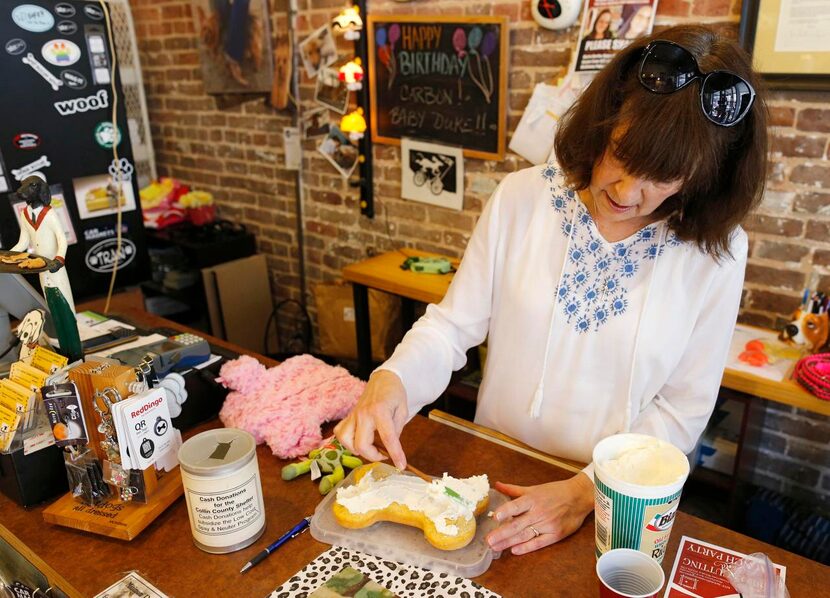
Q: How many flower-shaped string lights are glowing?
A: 3